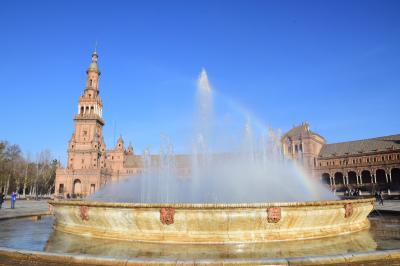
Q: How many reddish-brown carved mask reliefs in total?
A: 4